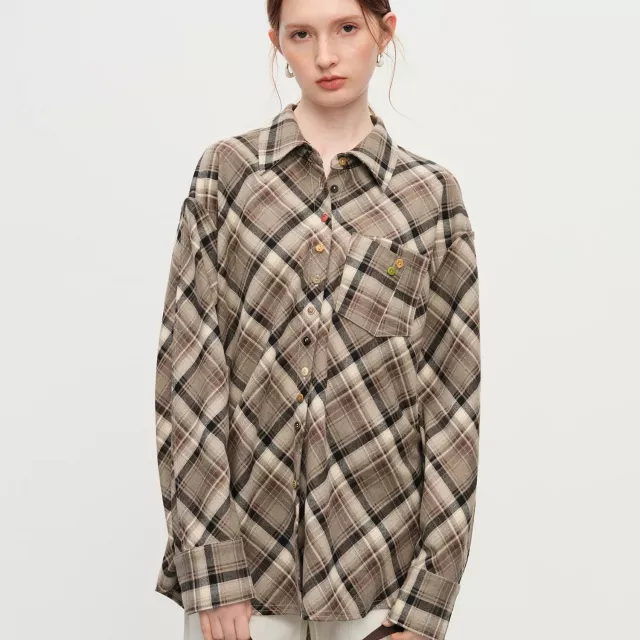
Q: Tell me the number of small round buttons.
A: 13